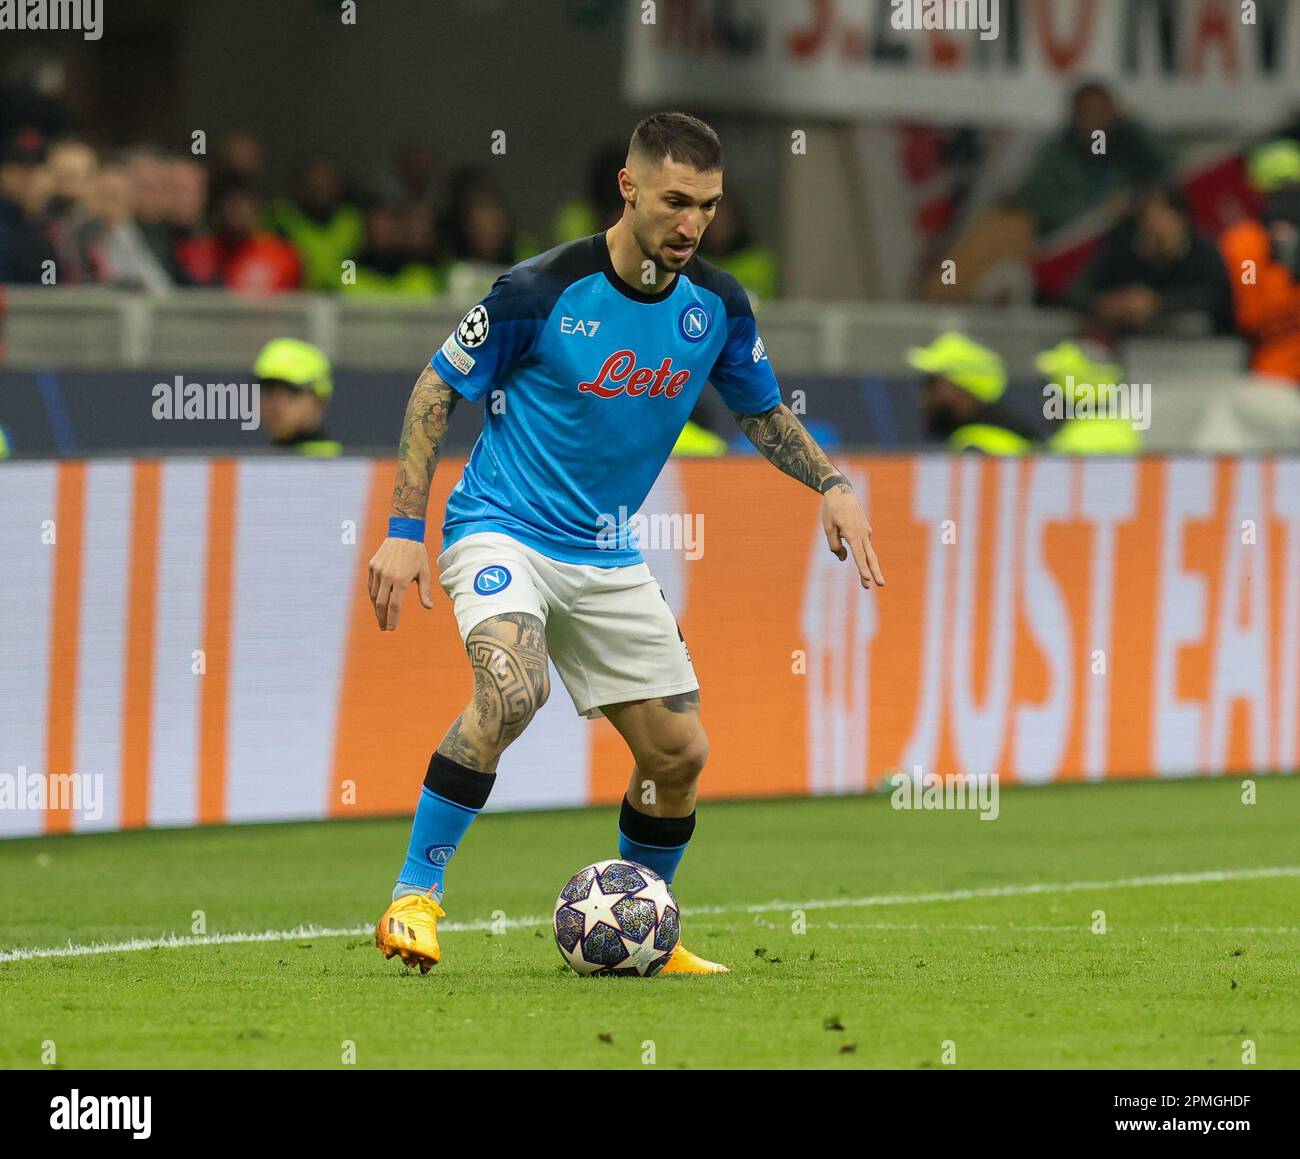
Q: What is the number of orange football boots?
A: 2